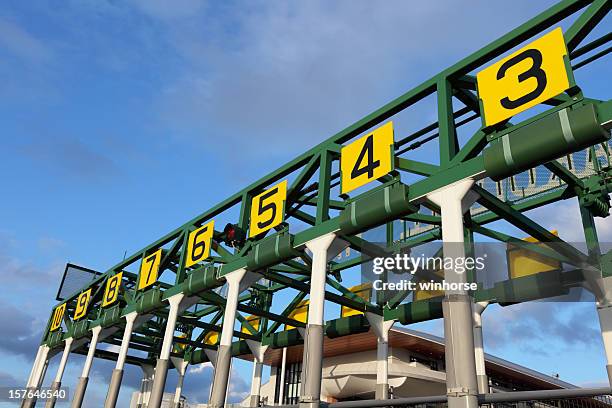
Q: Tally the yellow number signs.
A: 8